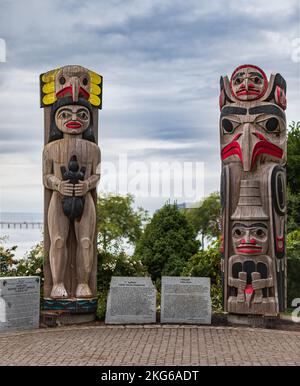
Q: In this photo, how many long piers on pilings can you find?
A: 1